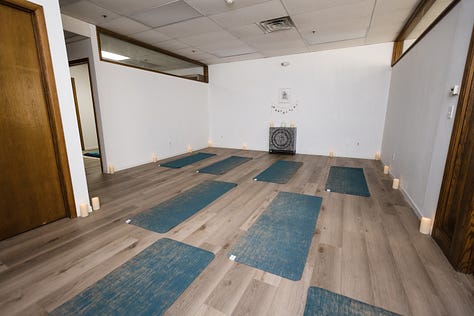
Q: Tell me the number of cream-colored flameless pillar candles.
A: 14